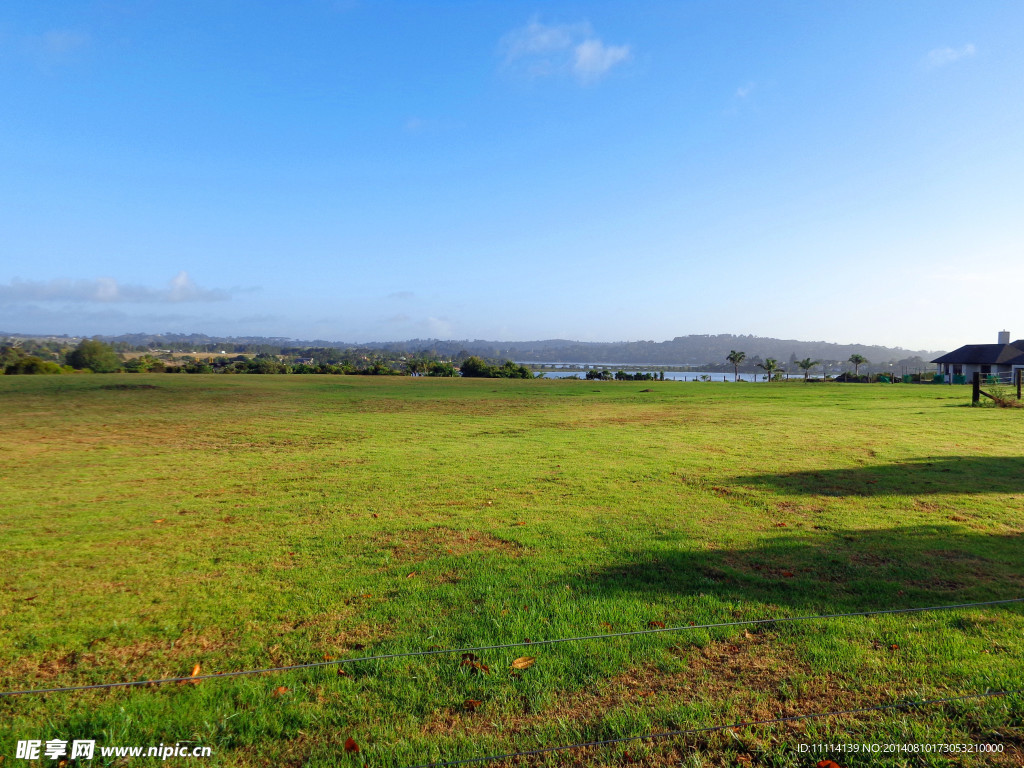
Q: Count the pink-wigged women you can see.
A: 0